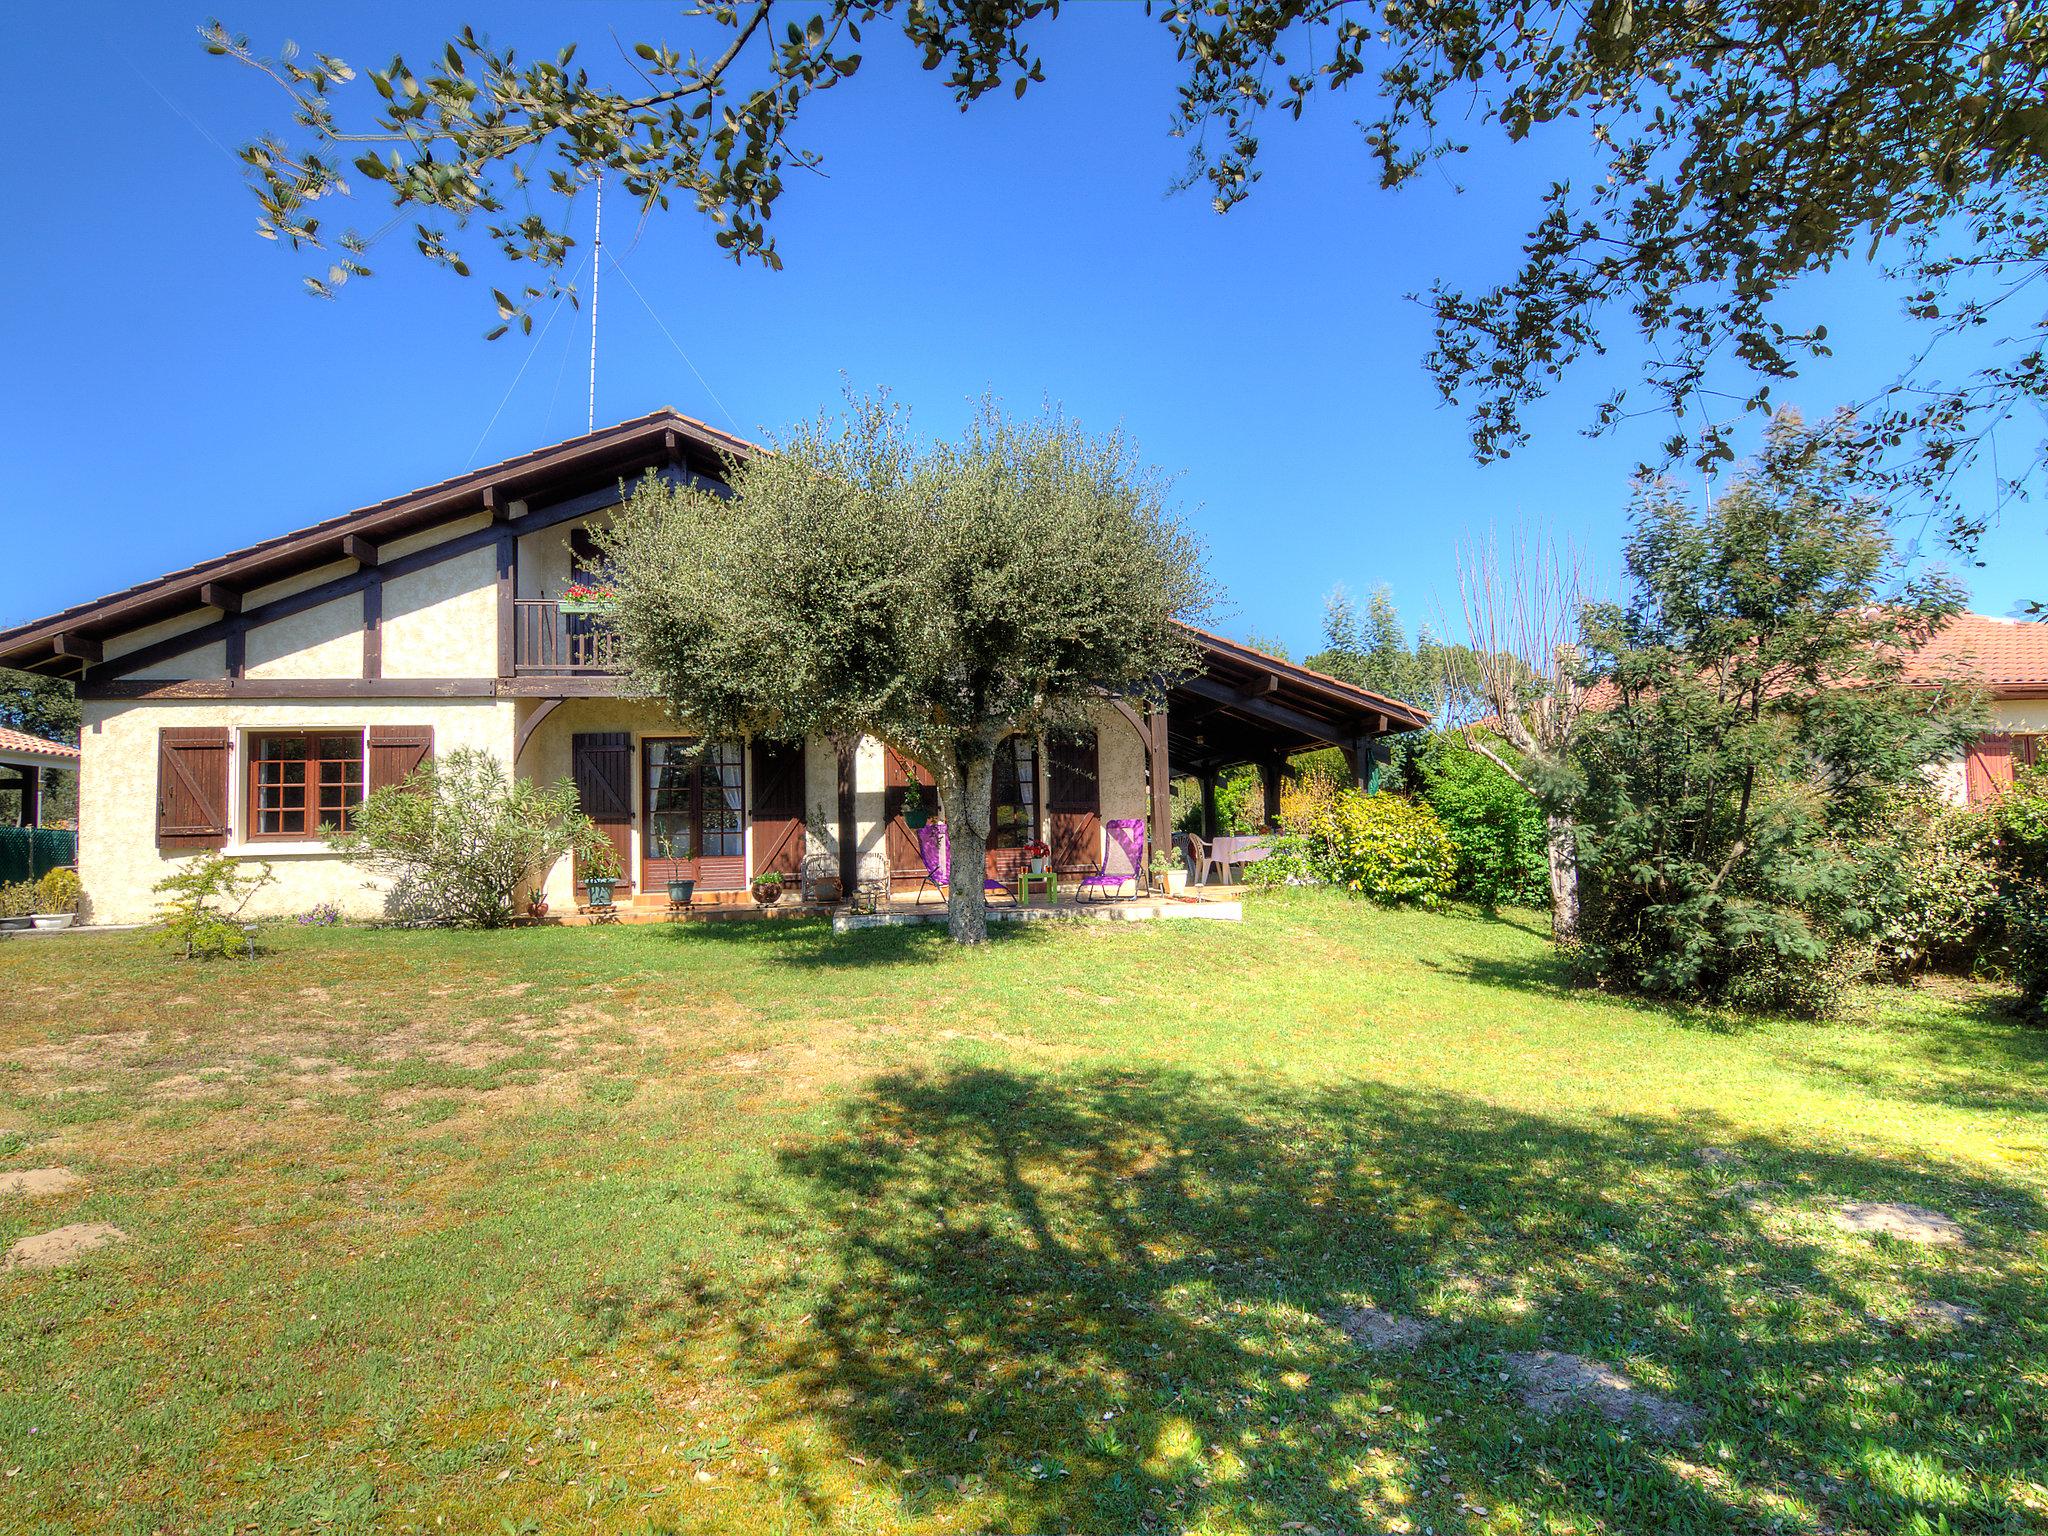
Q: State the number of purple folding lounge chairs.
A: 2